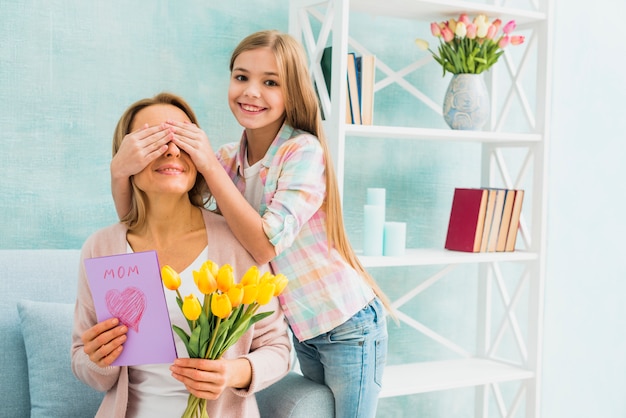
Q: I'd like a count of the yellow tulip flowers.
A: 12